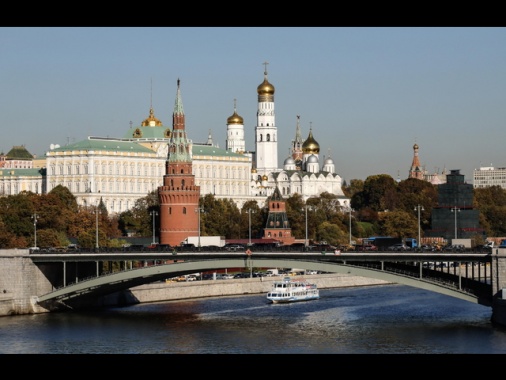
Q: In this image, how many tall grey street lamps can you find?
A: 9